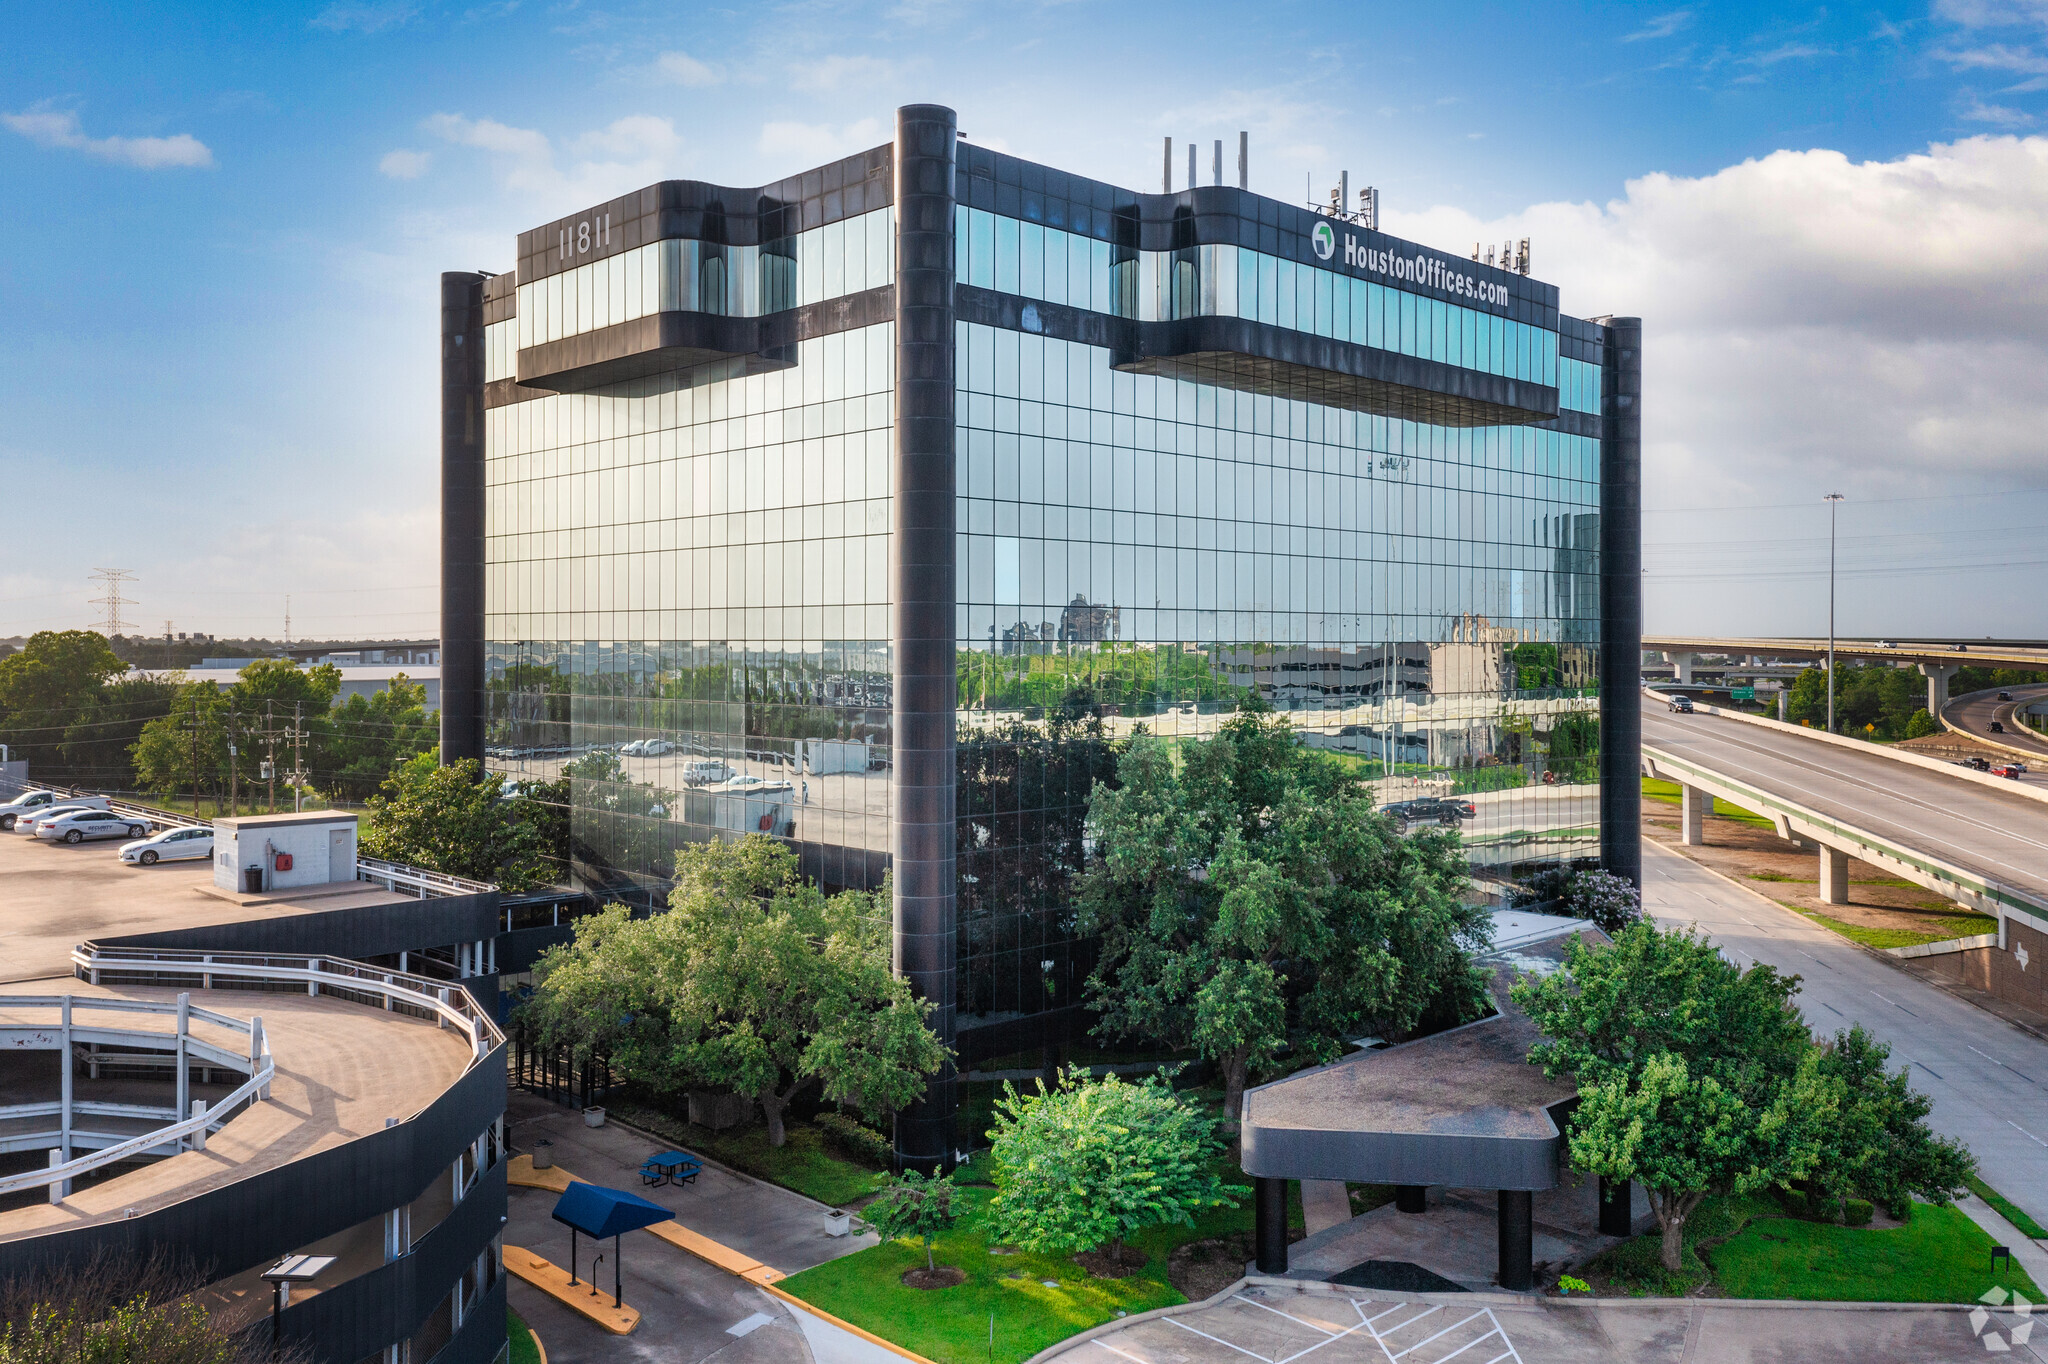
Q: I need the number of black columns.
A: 7